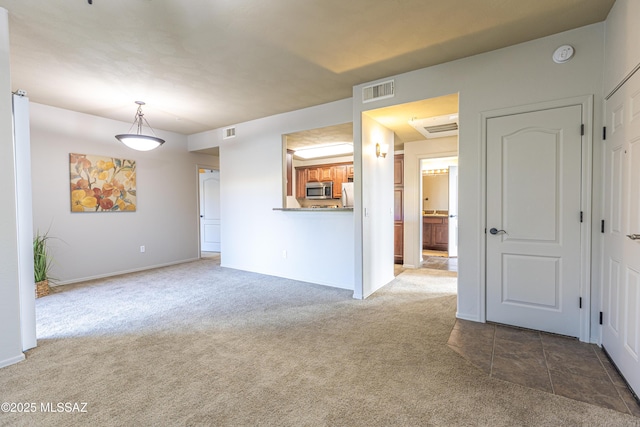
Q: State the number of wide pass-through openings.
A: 1